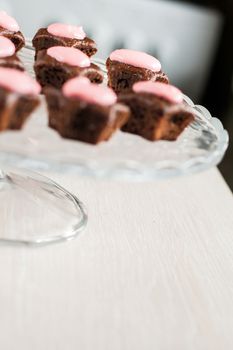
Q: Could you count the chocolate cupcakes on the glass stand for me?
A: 8